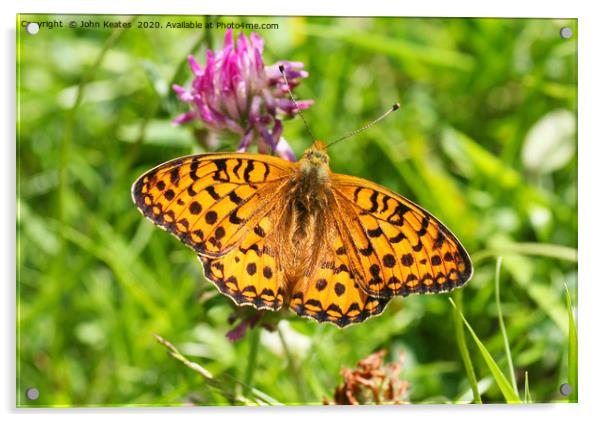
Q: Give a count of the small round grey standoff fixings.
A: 4